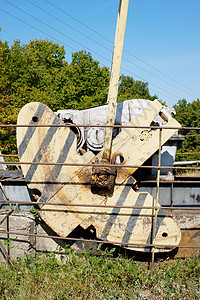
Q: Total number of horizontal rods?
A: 4